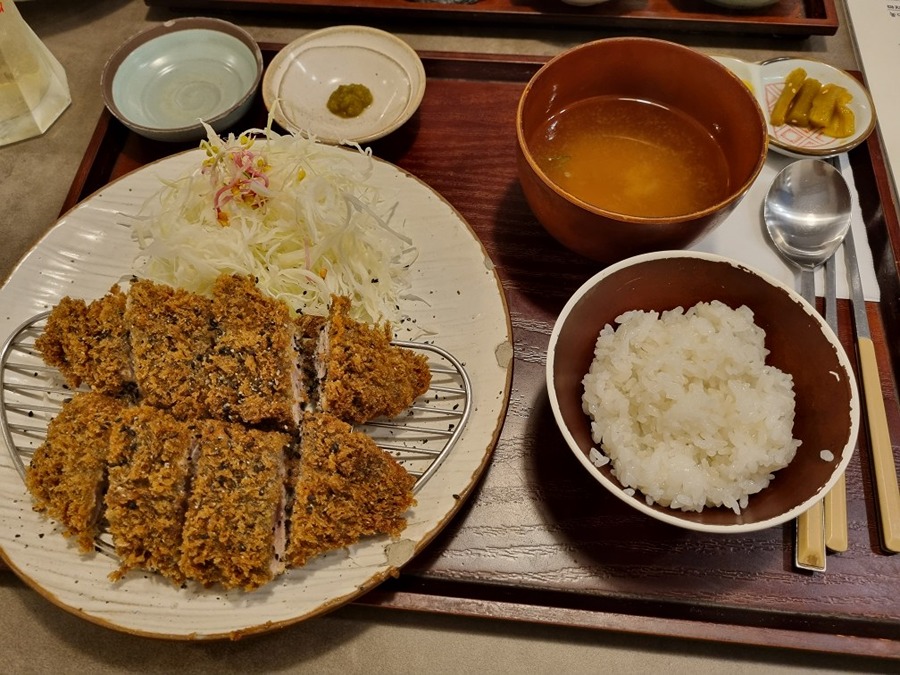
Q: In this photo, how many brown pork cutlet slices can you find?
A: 8